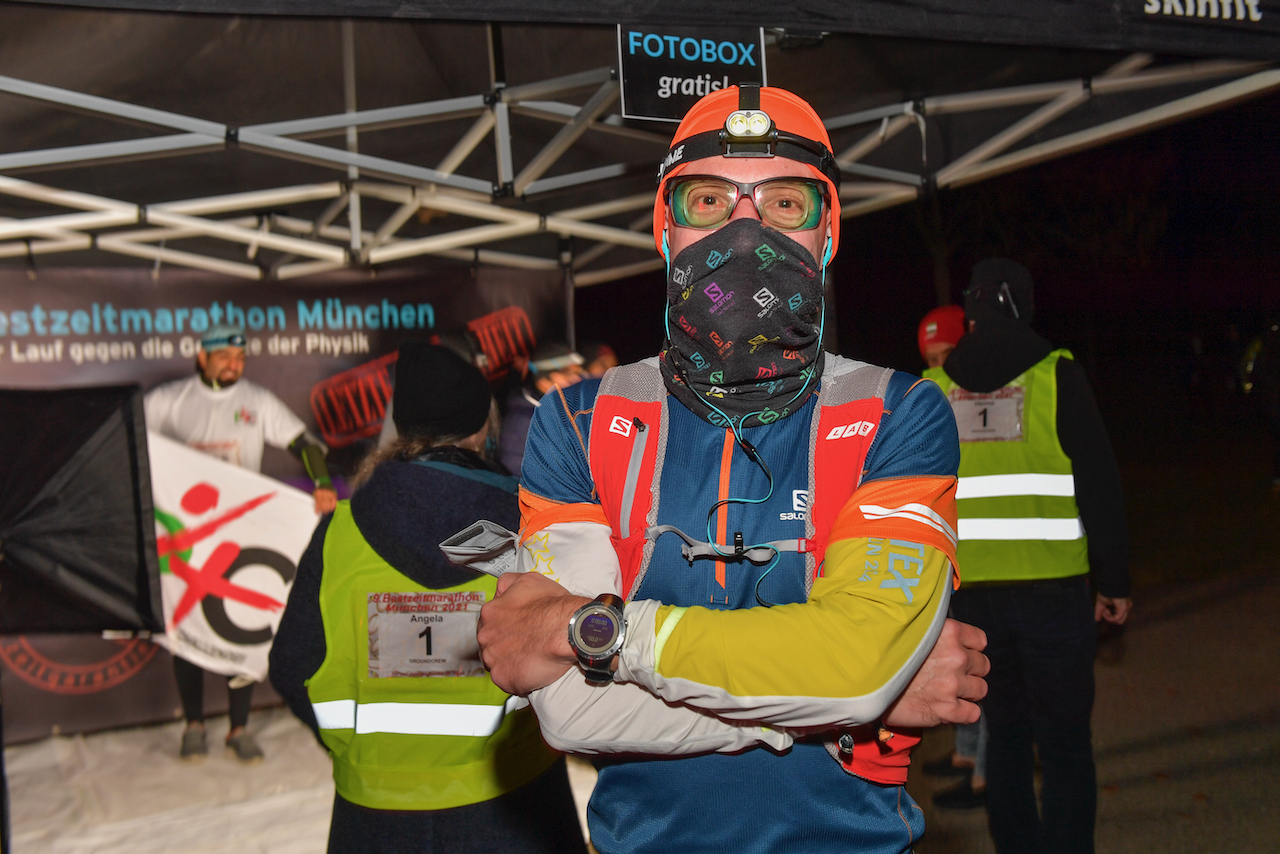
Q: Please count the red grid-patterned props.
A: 2